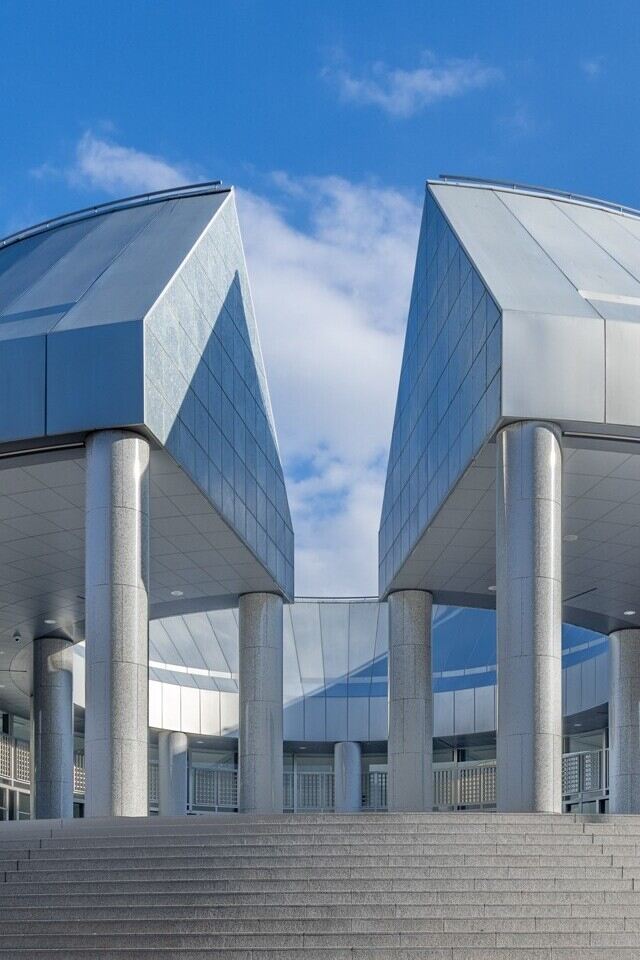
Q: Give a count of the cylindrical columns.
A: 8